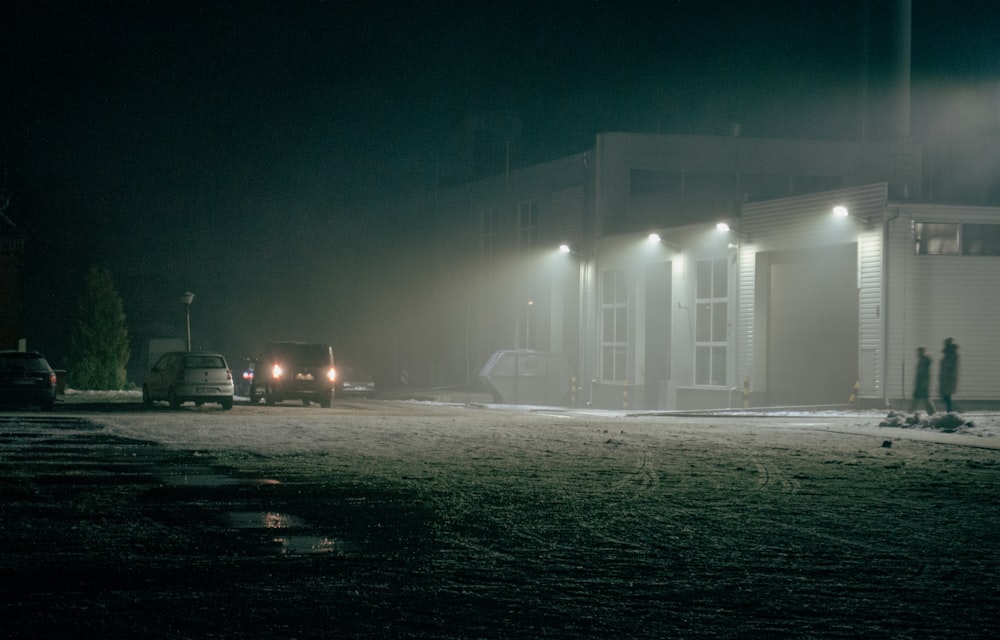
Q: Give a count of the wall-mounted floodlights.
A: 4